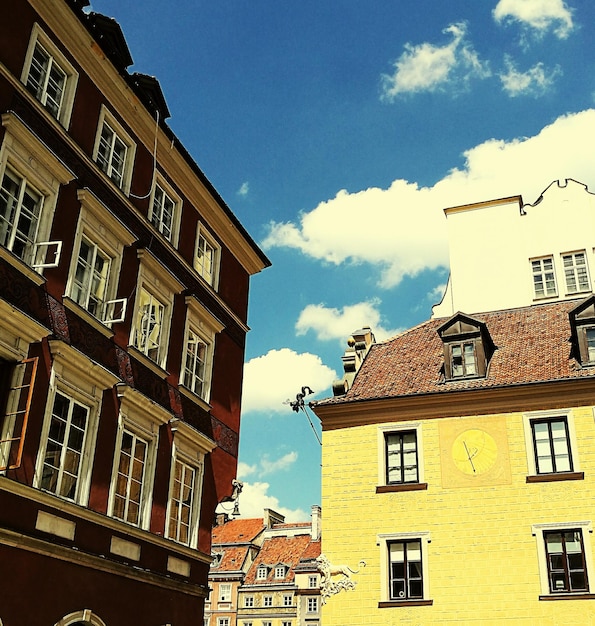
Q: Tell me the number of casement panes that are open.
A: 3